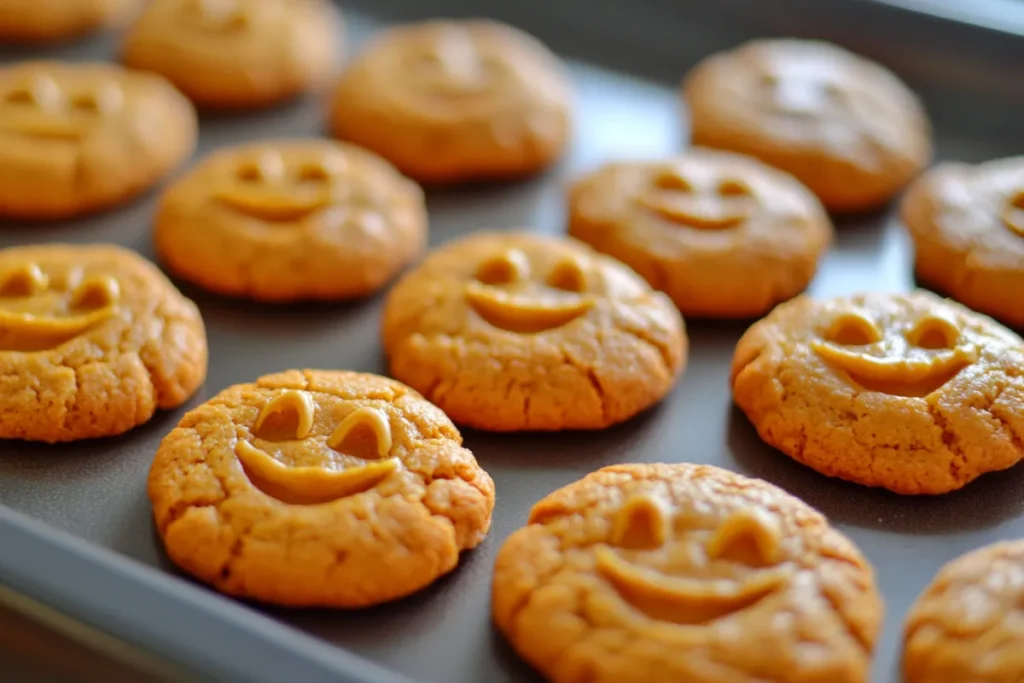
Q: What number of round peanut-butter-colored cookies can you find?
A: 14